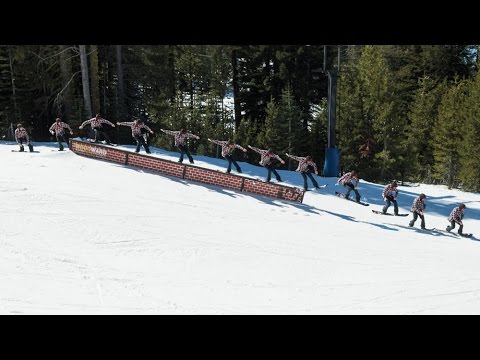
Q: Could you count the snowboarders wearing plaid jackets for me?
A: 12